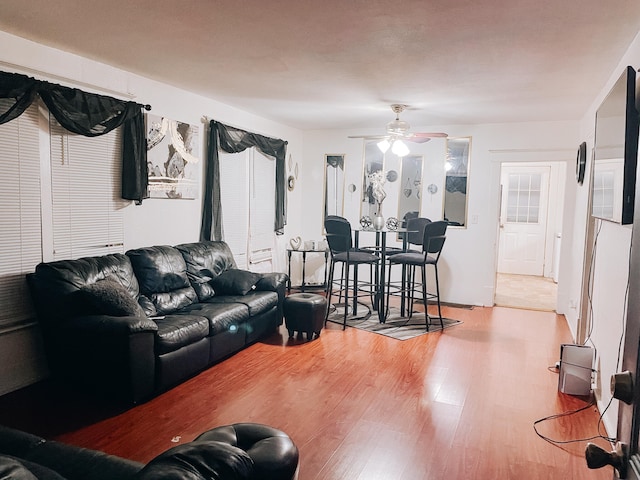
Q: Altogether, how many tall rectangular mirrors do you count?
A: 4